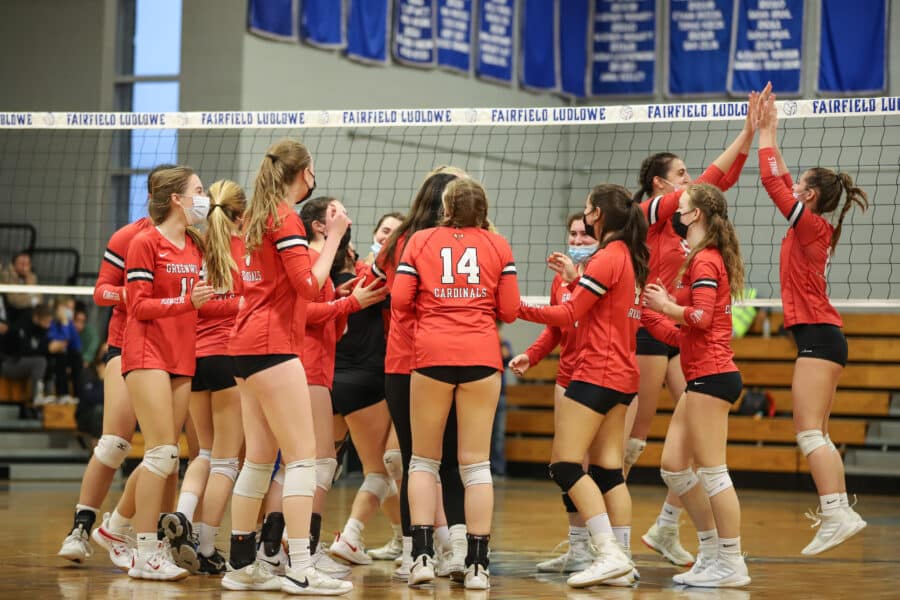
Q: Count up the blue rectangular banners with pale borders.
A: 12